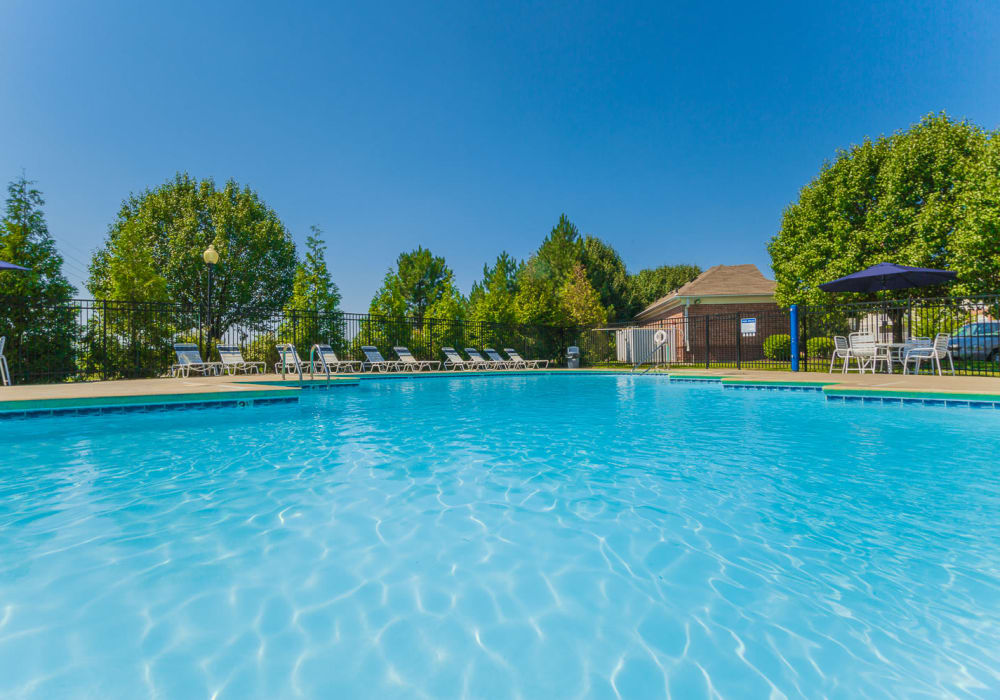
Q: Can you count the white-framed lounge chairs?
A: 10